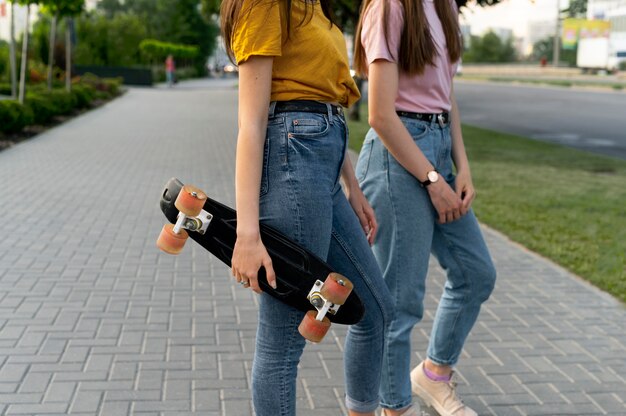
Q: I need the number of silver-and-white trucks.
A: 2